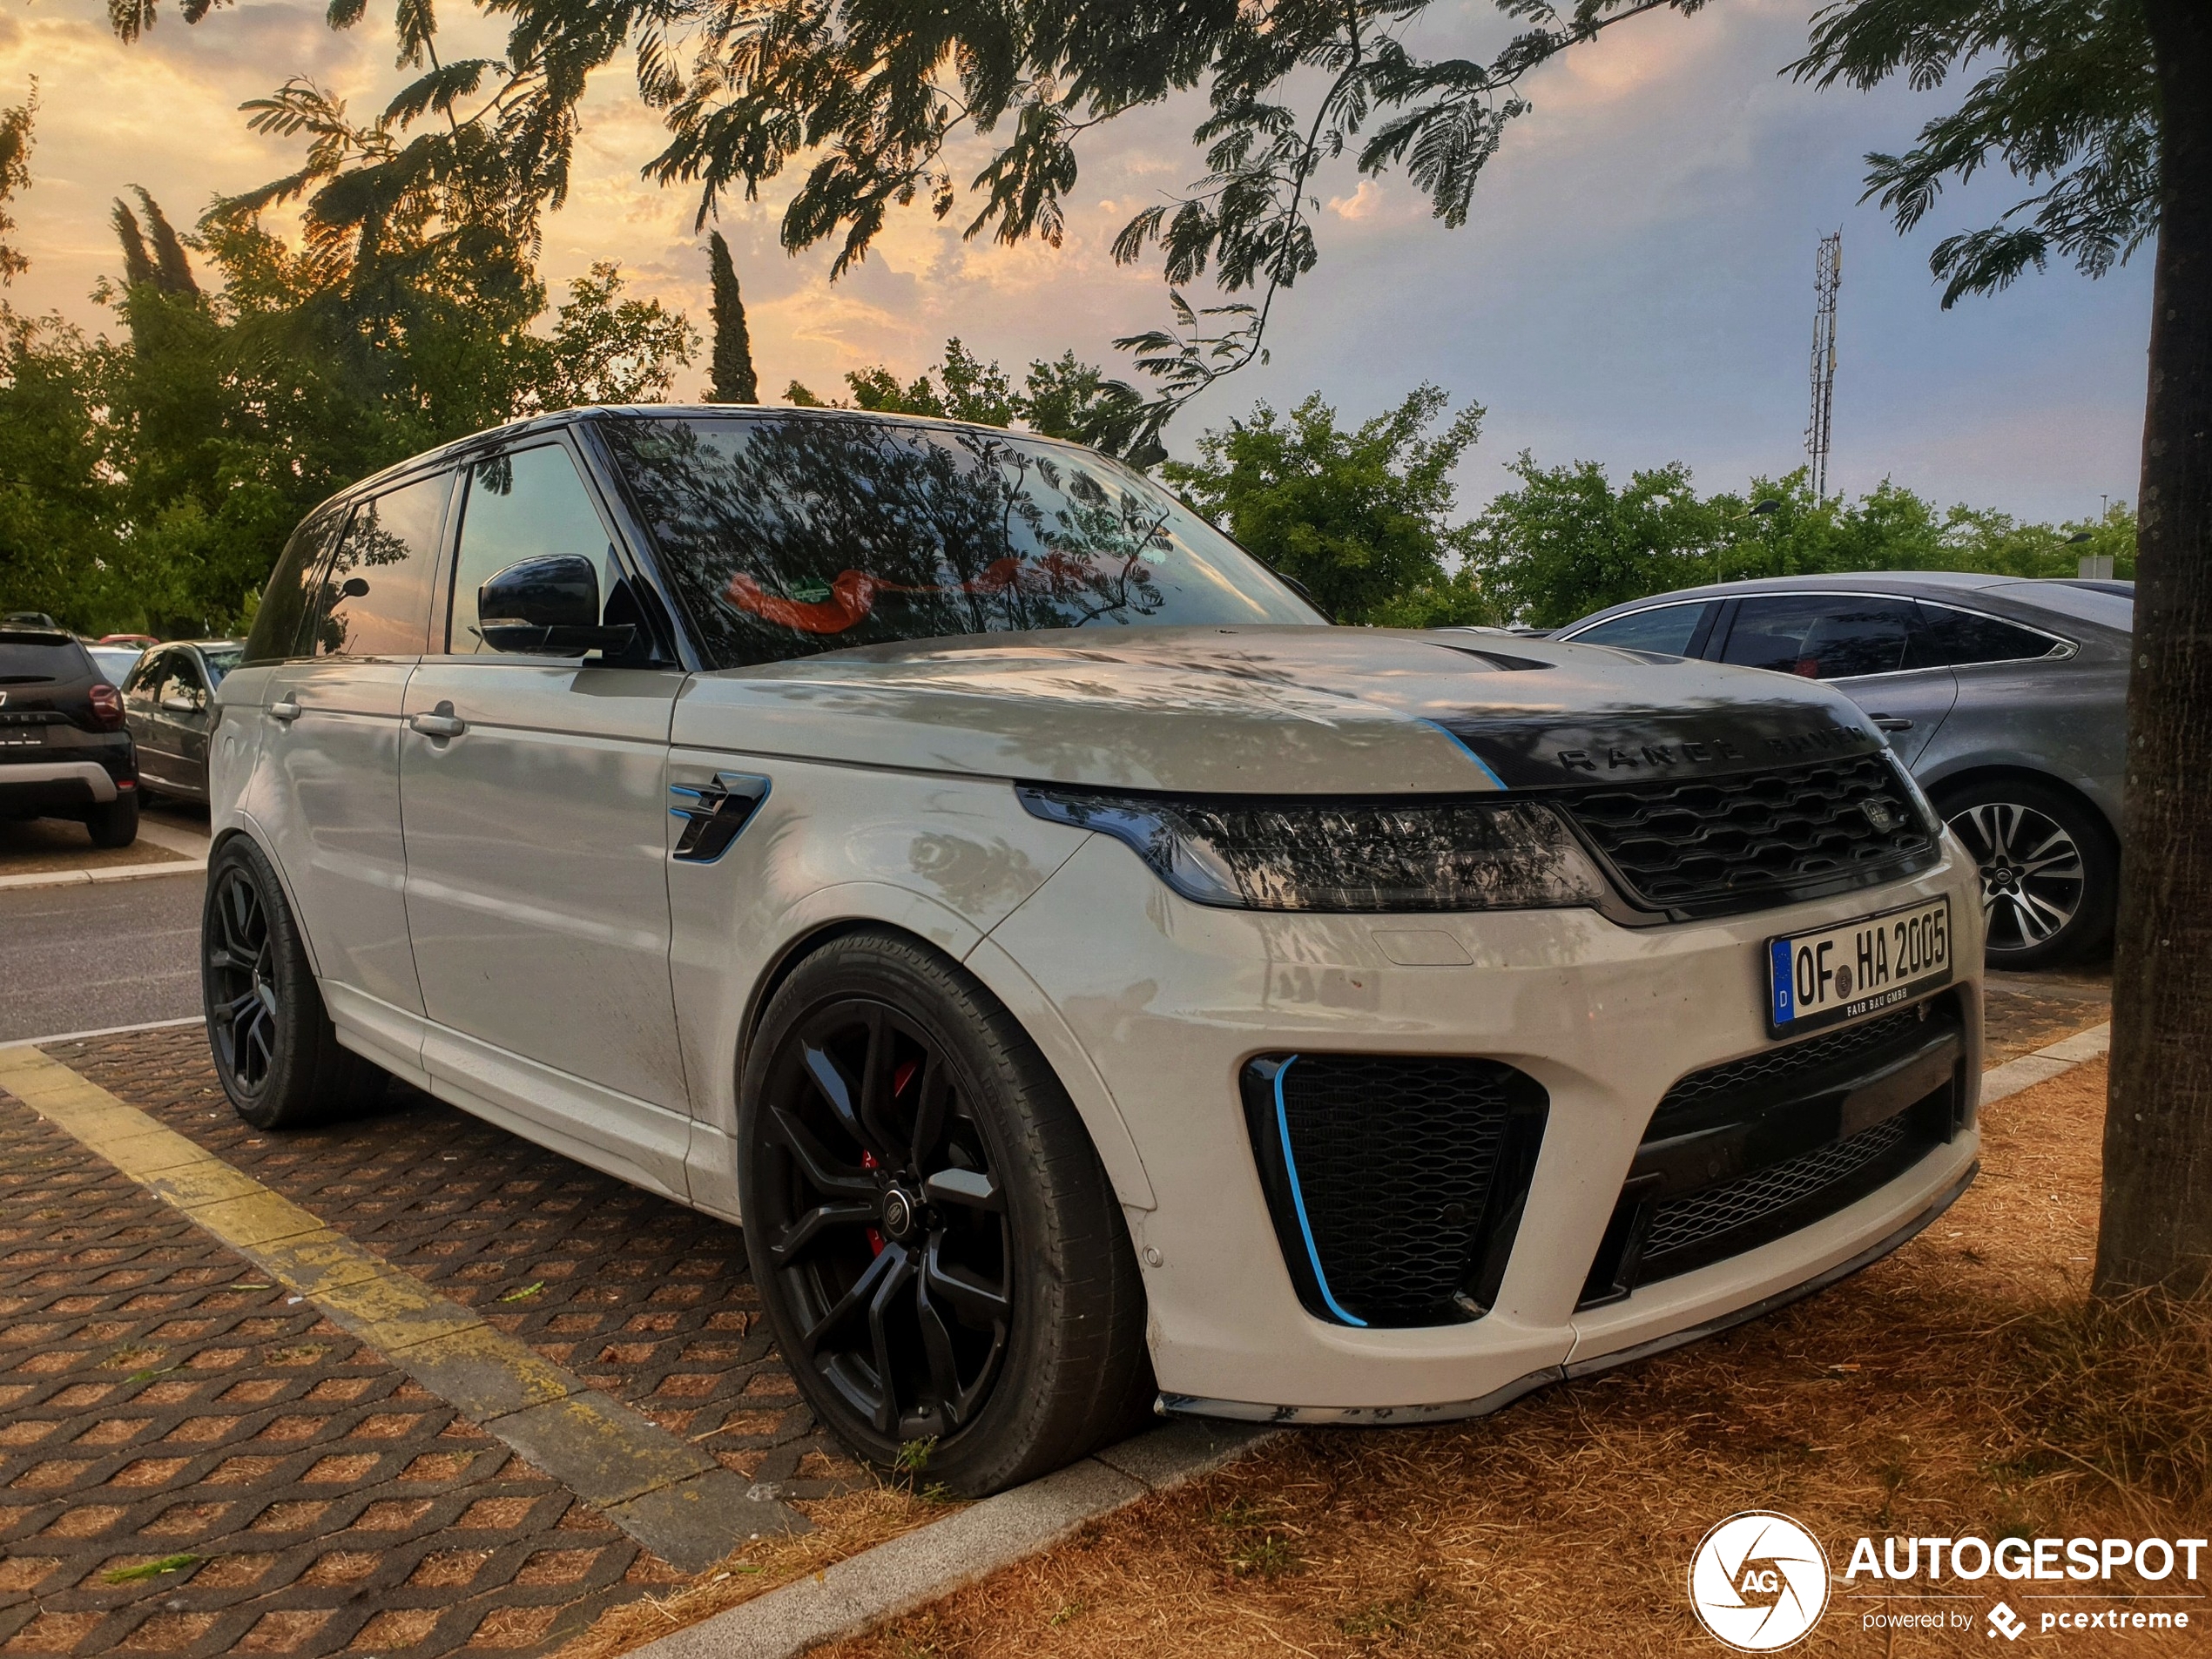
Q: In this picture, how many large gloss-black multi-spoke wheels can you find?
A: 2